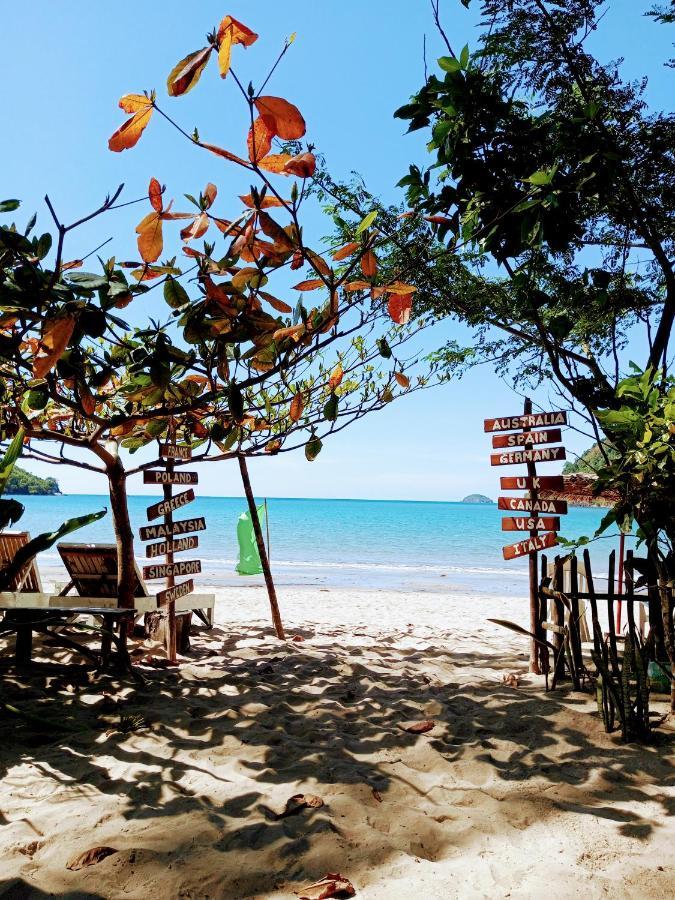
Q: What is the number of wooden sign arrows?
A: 14